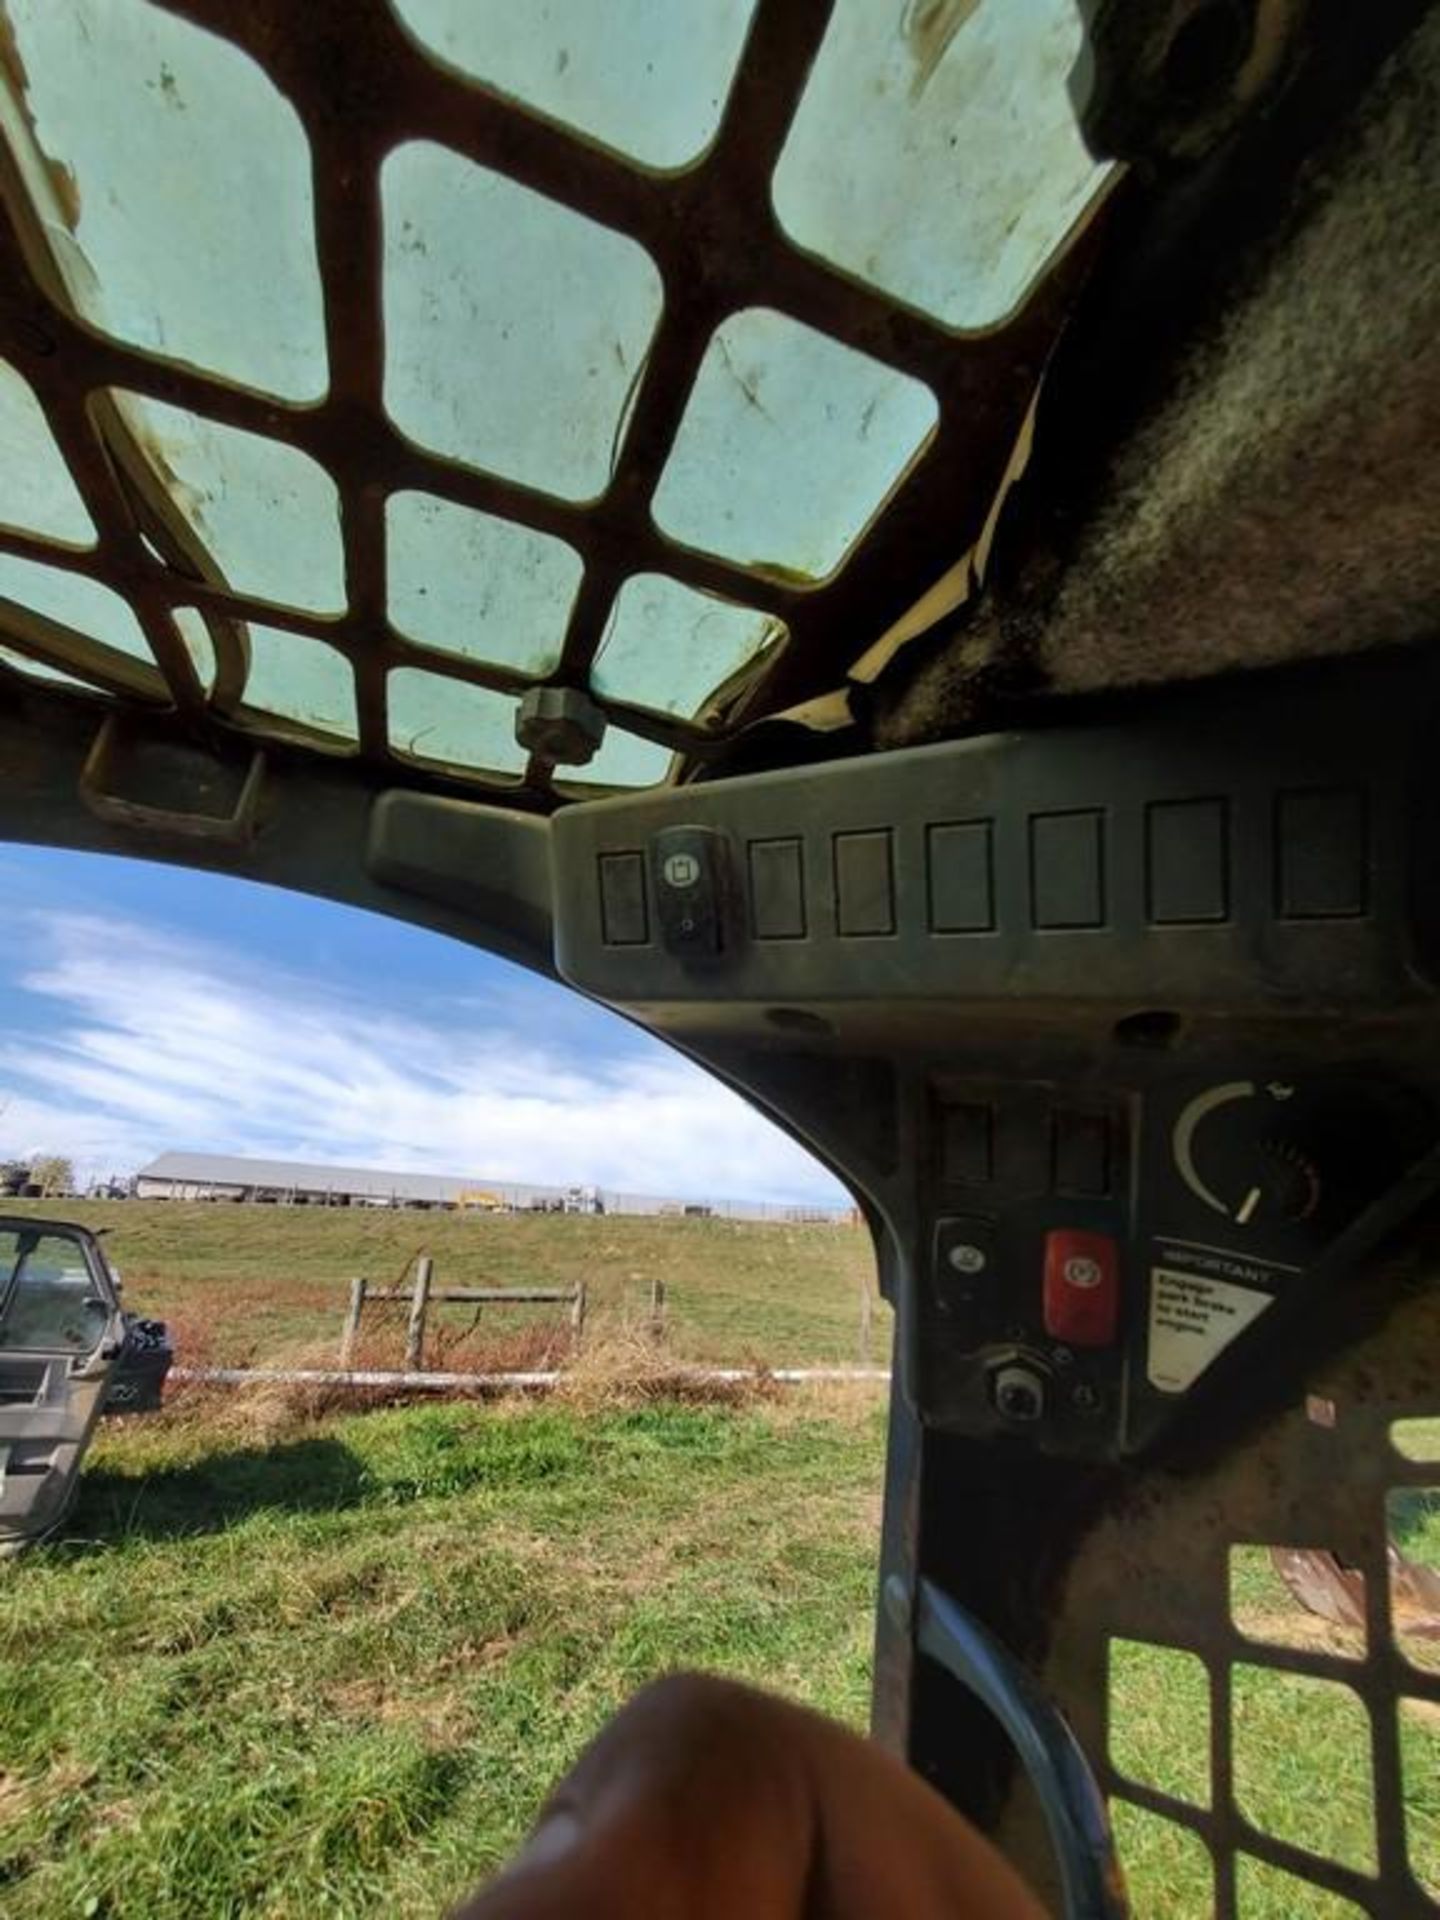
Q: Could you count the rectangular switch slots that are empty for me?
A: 9